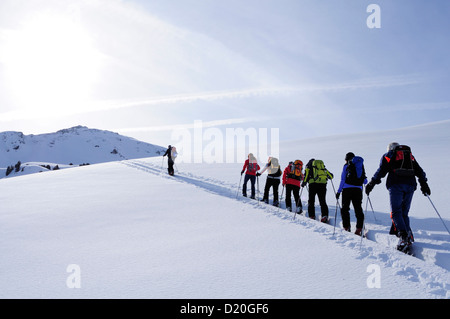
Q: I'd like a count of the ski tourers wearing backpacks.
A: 7